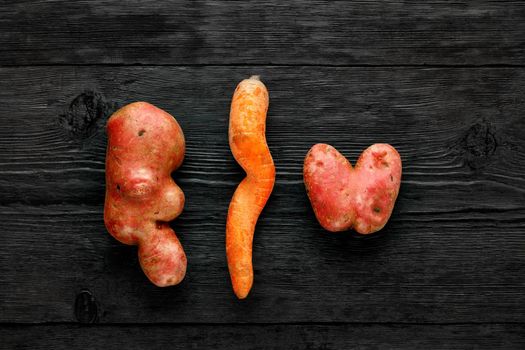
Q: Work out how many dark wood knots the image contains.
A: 3